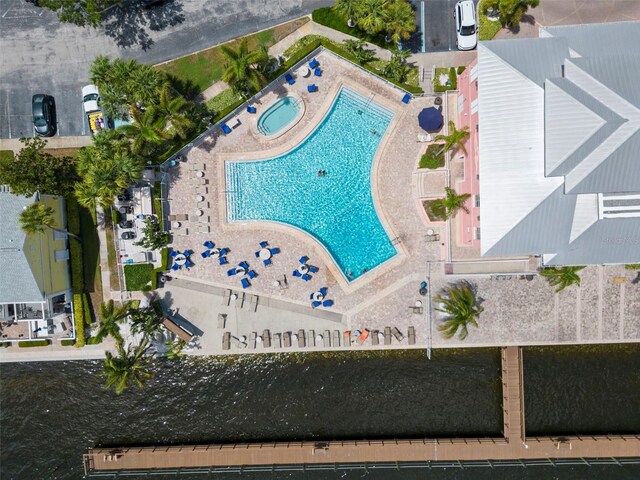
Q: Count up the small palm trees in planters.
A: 2